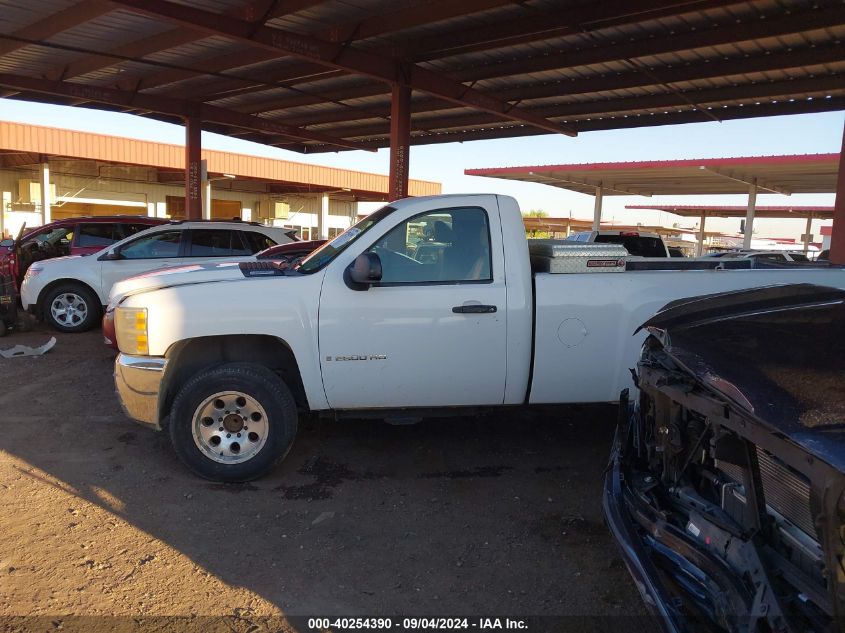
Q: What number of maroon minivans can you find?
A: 1